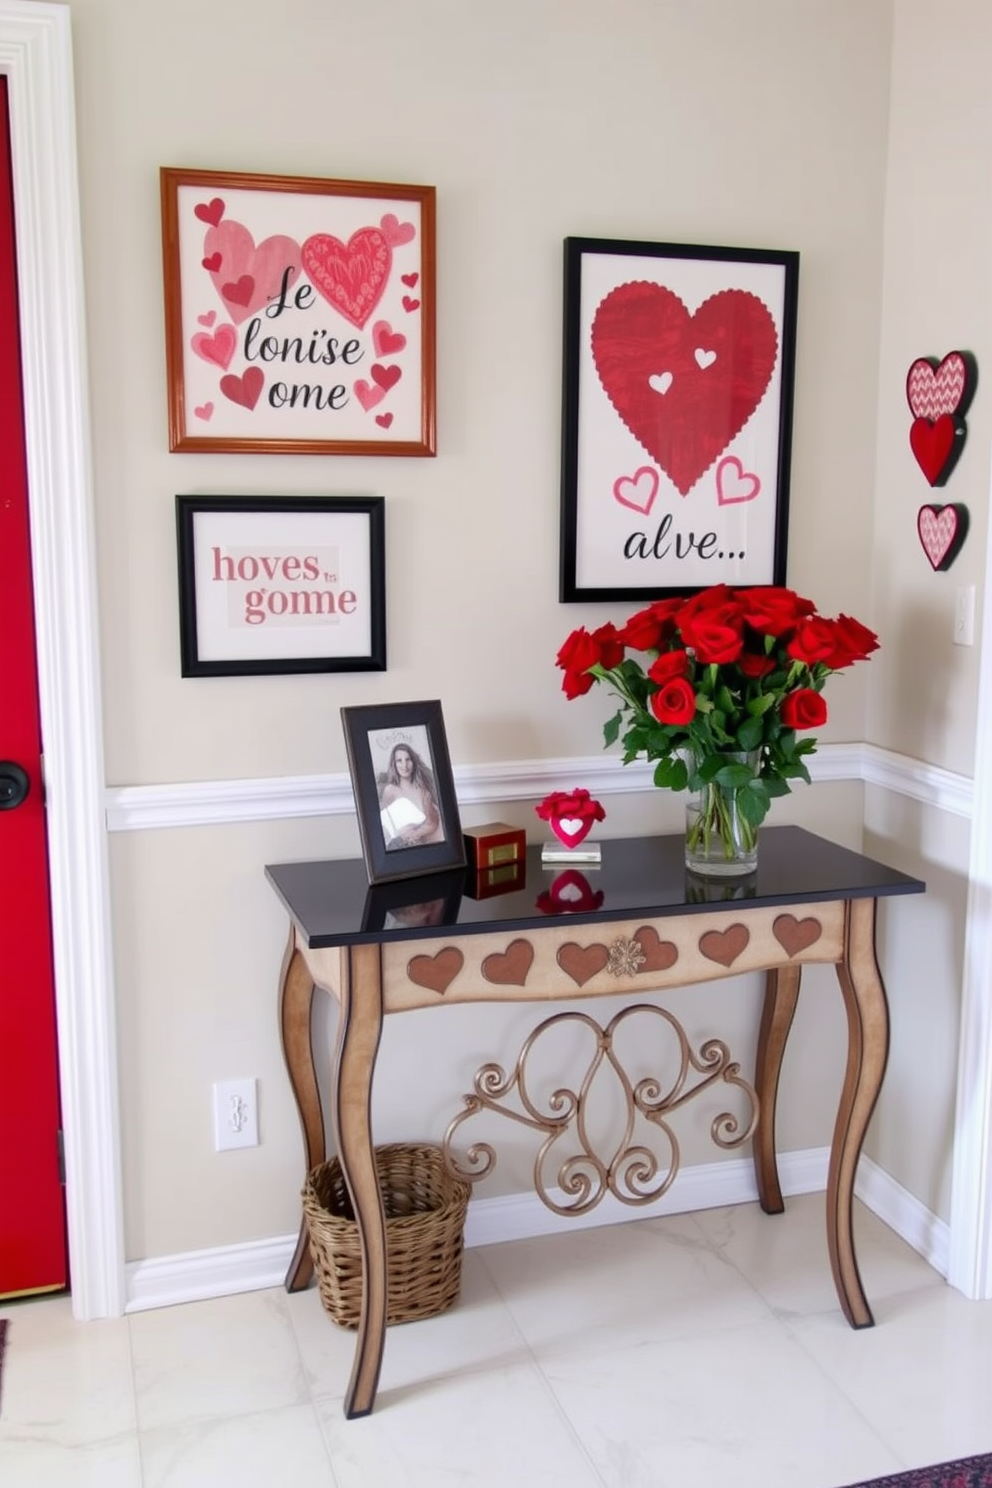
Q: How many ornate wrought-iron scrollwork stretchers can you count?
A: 1